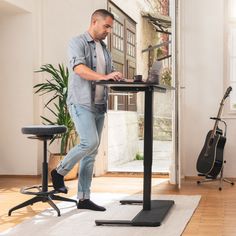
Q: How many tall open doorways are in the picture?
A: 1